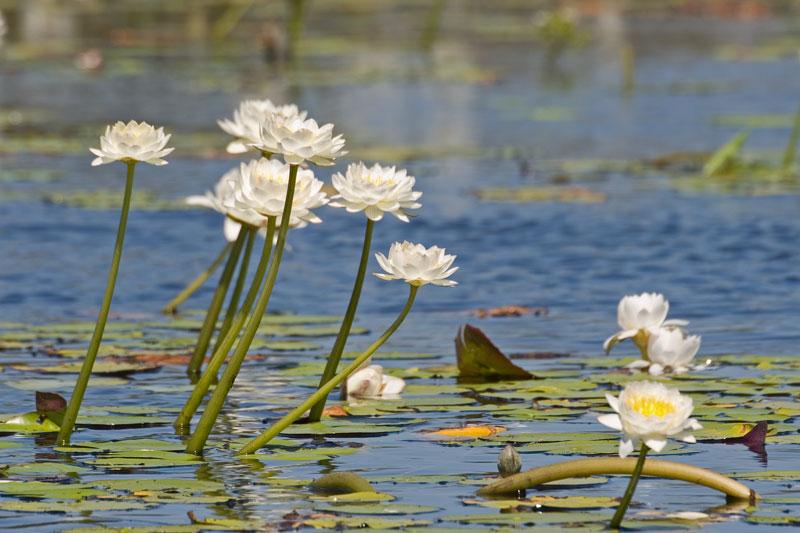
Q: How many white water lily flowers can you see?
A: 11